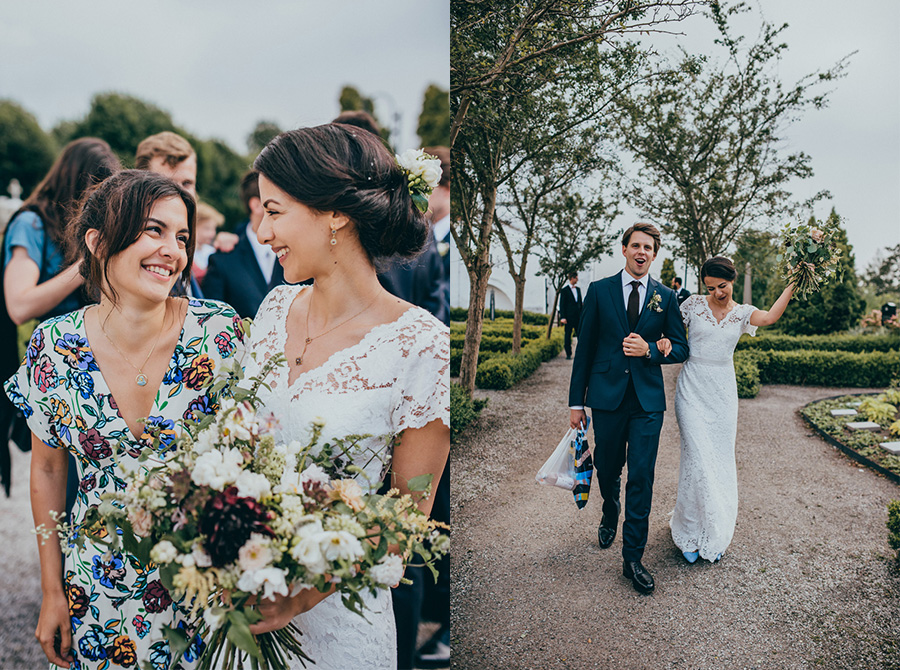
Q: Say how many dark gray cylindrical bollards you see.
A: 0